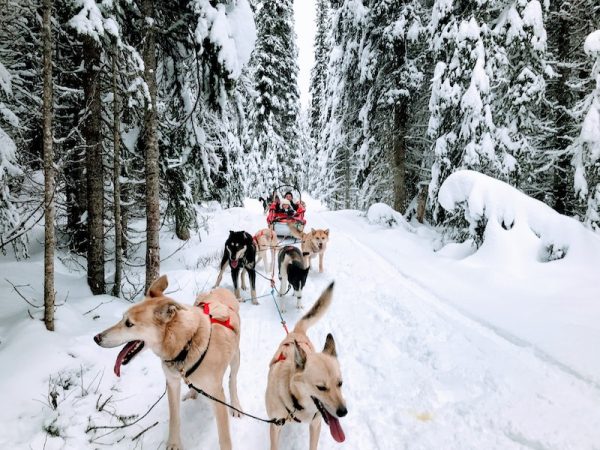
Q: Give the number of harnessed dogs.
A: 6